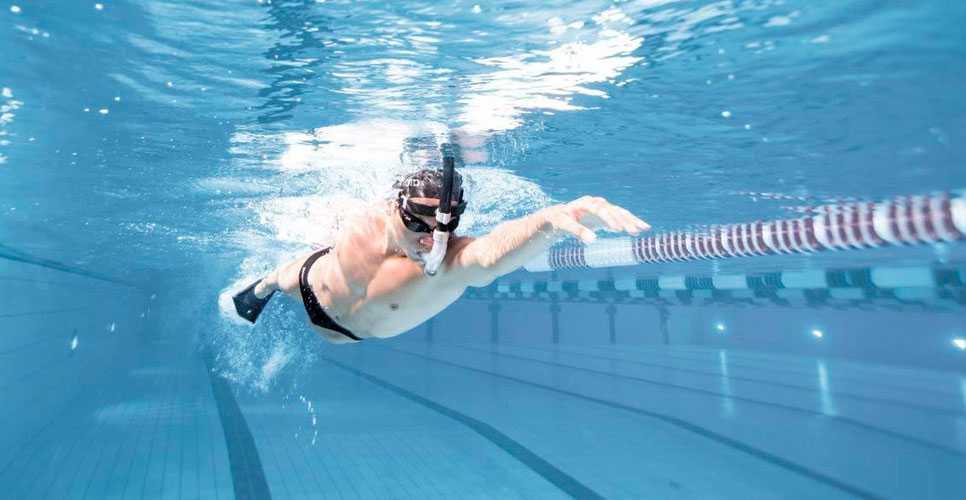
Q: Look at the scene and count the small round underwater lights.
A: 3